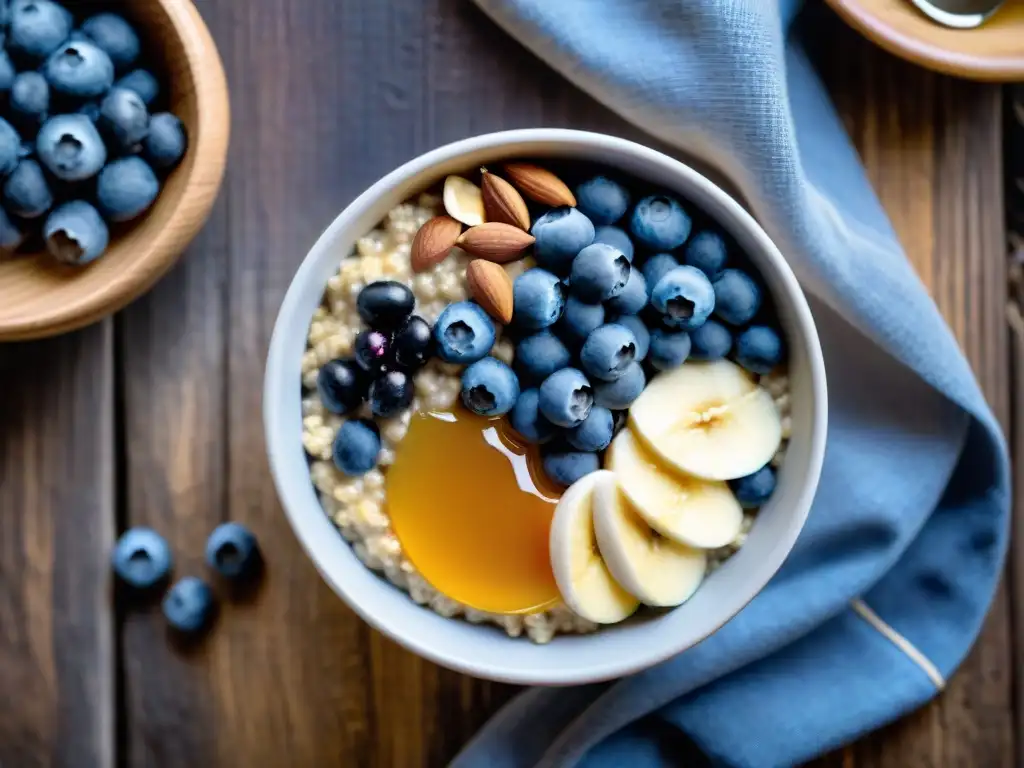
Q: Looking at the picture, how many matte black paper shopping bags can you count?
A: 0